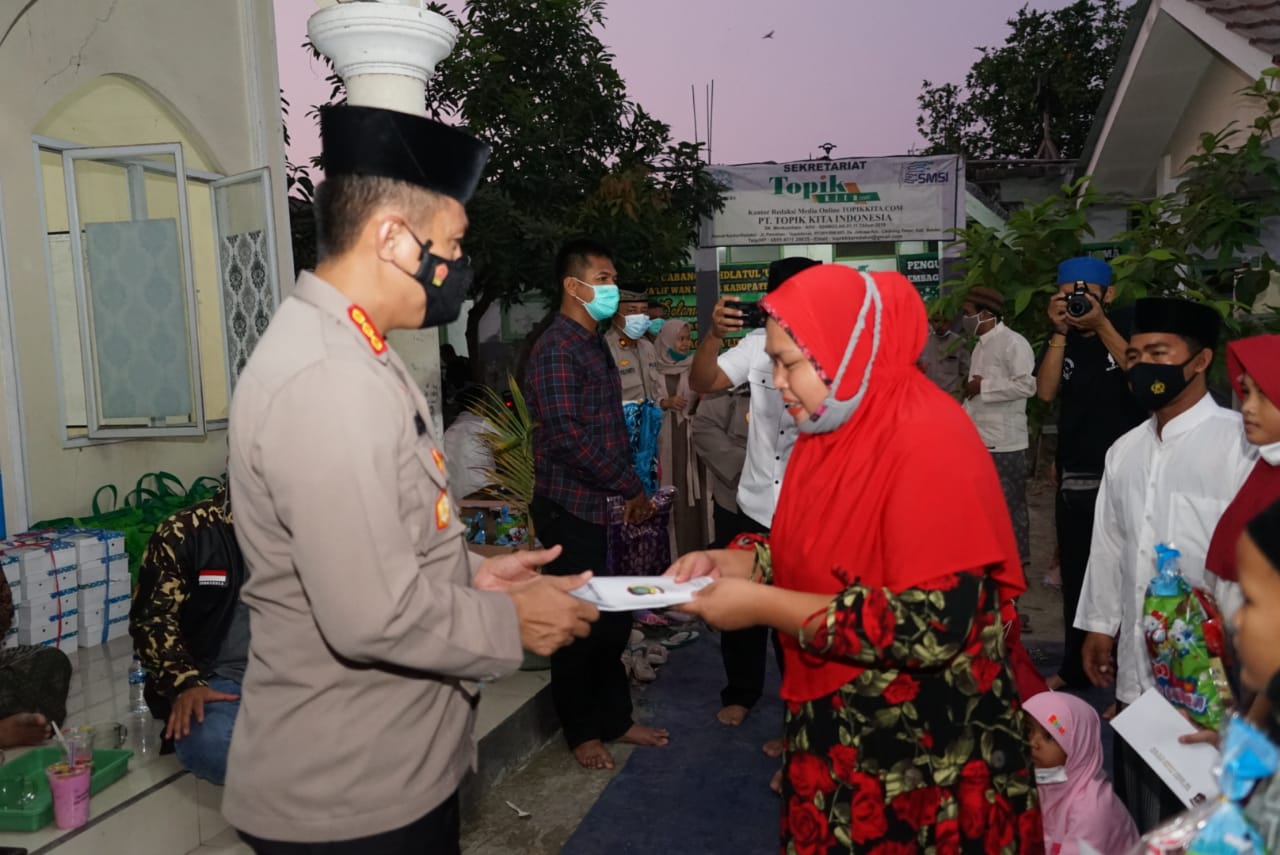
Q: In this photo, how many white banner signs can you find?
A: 1